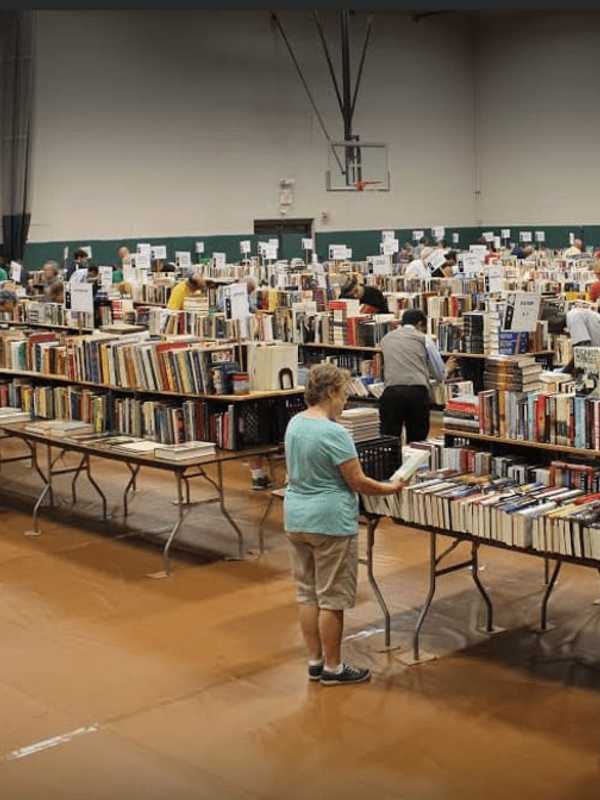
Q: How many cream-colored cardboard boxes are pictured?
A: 1